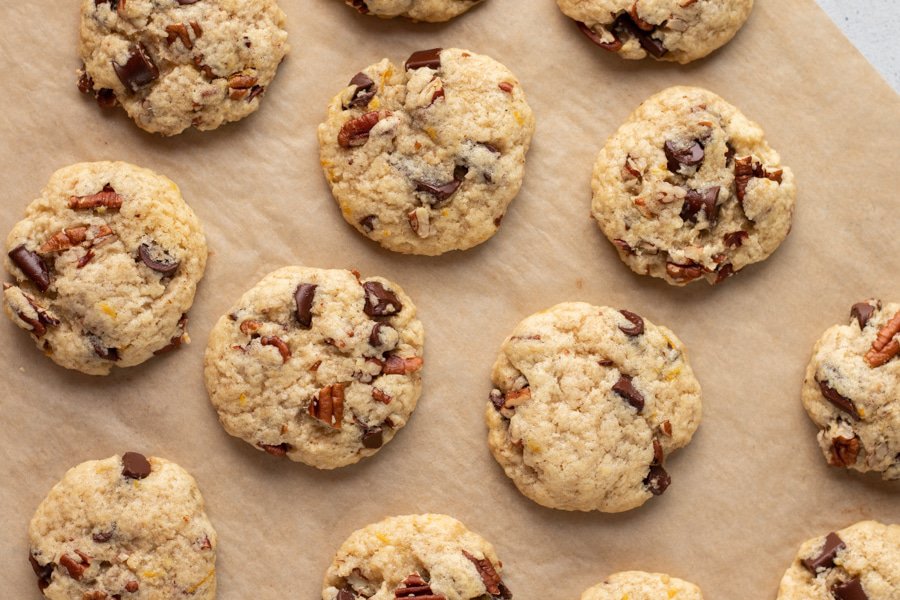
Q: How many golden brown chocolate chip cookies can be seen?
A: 13